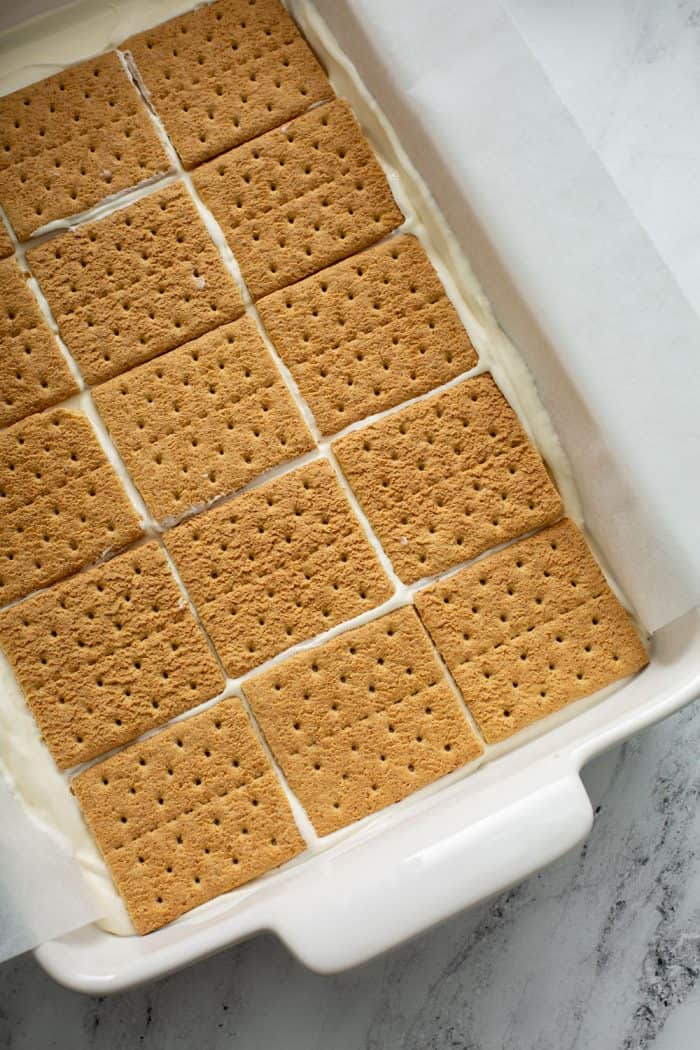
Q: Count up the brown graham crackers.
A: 15